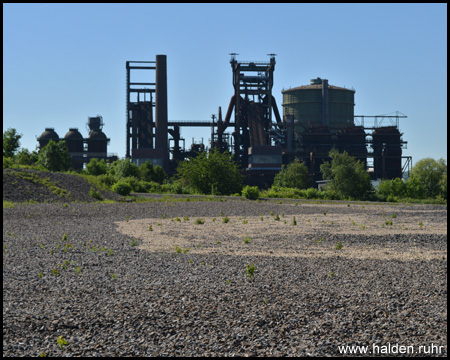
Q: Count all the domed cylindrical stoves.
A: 3